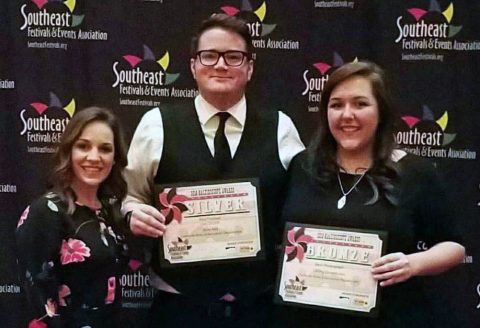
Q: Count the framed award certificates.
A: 2